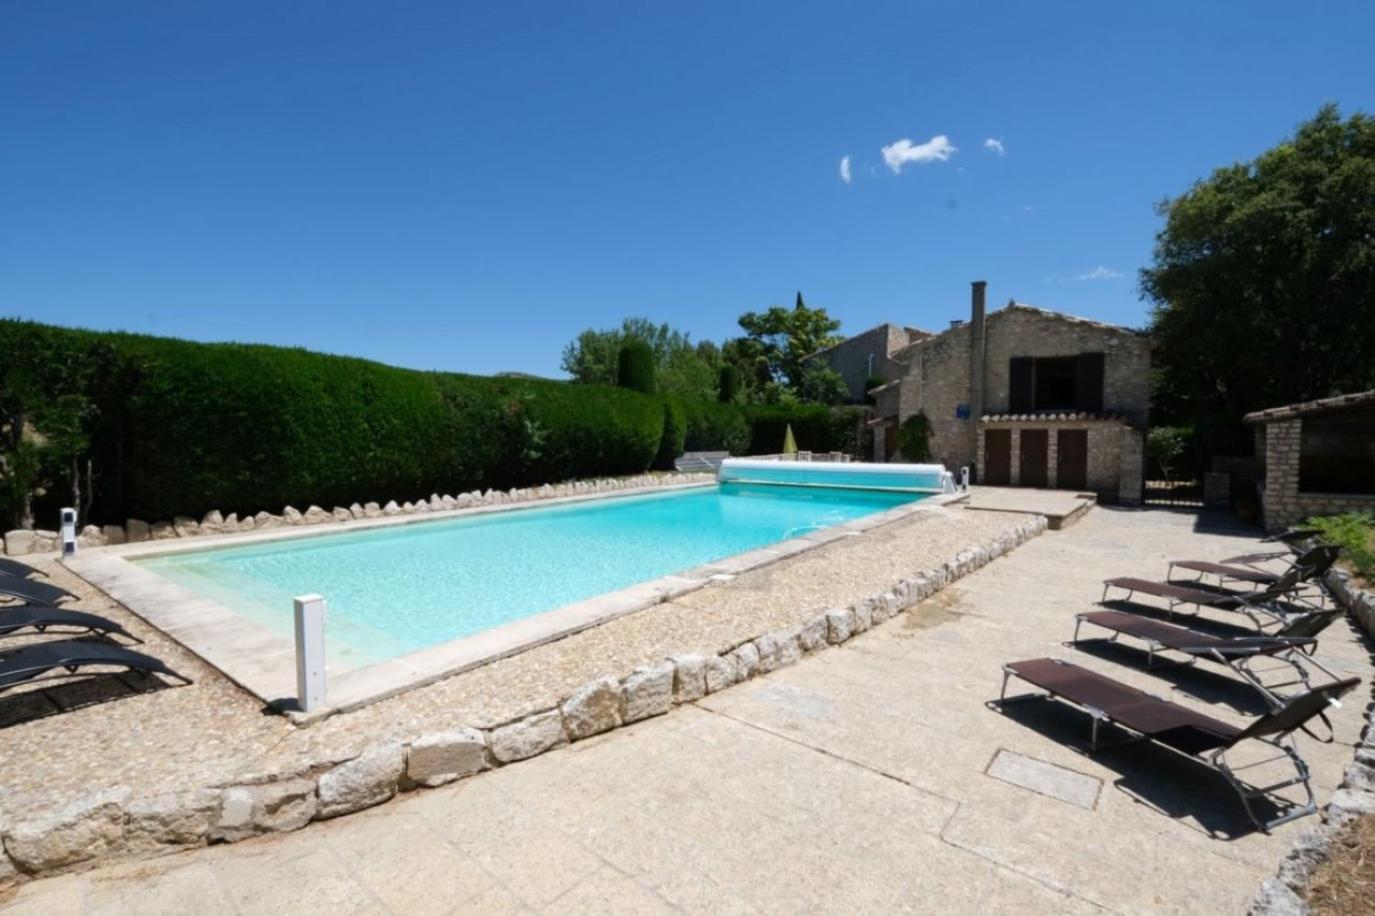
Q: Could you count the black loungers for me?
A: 4